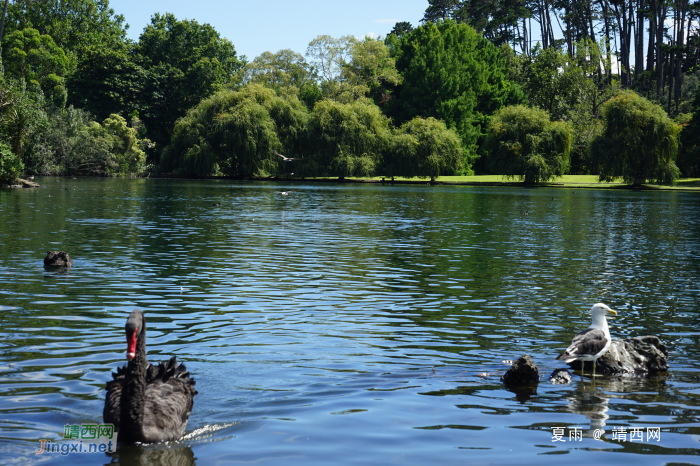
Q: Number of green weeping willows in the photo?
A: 5